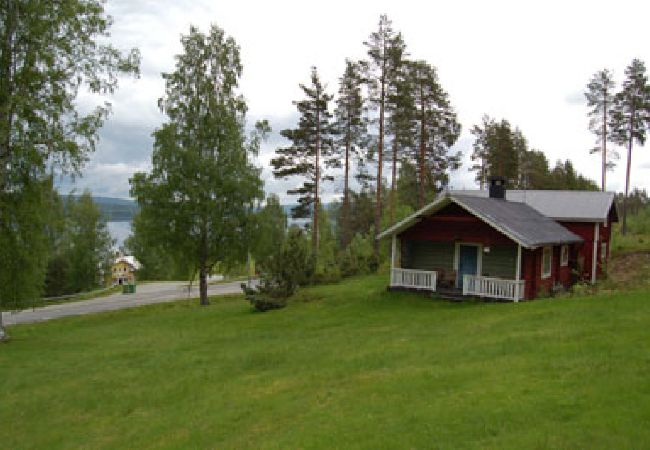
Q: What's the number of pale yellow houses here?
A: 1